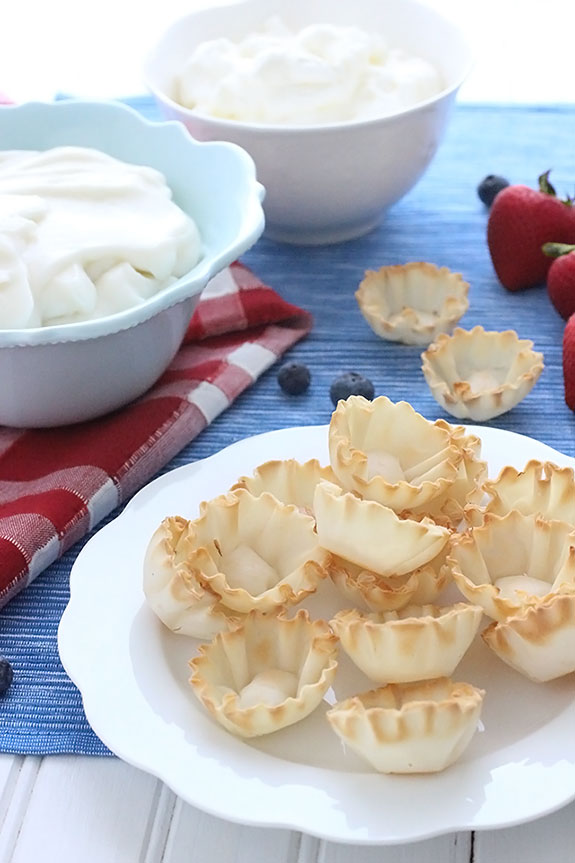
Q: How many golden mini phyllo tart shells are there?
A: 15